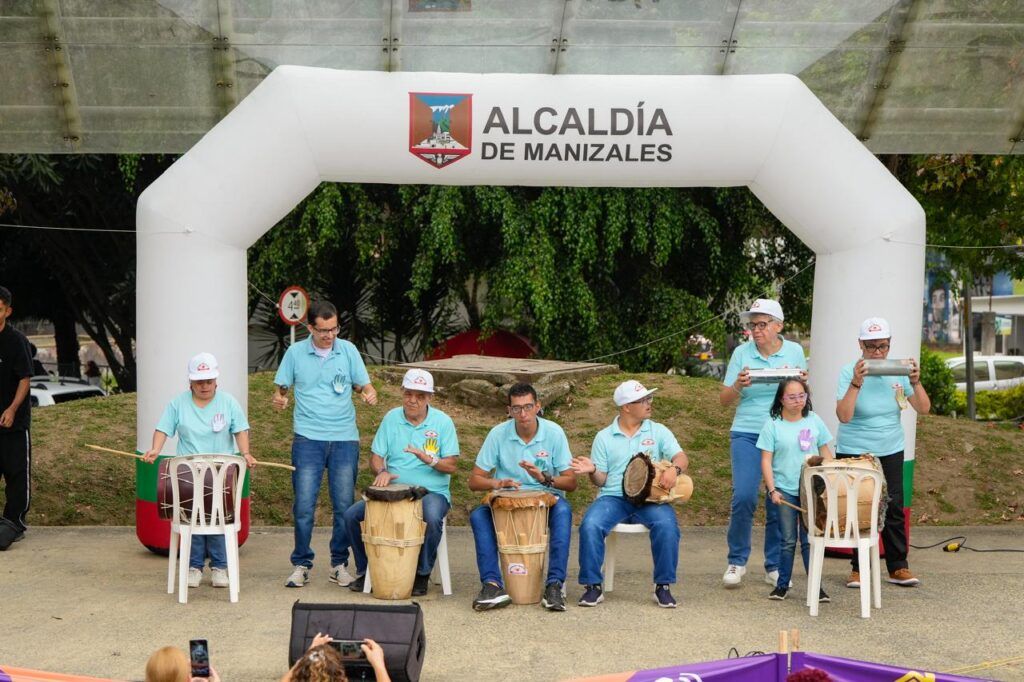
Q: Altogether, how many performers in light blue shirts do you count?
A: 8